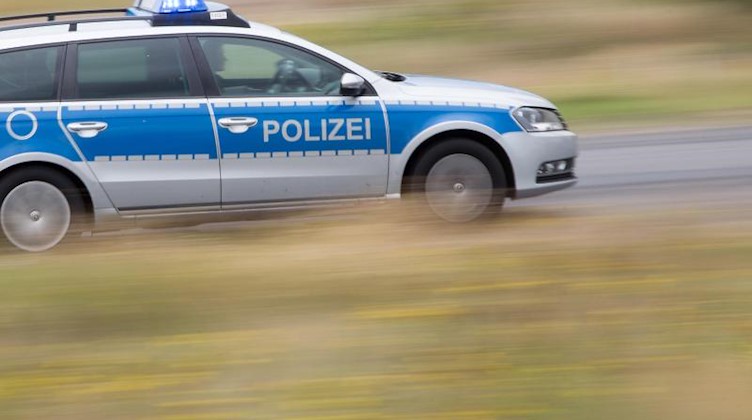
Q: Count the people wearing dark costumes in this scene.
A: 1